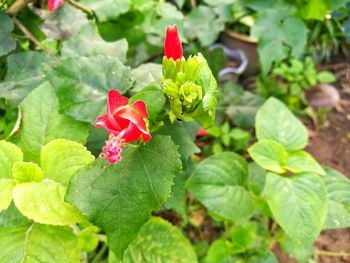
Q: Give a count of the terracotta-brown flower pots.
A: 1